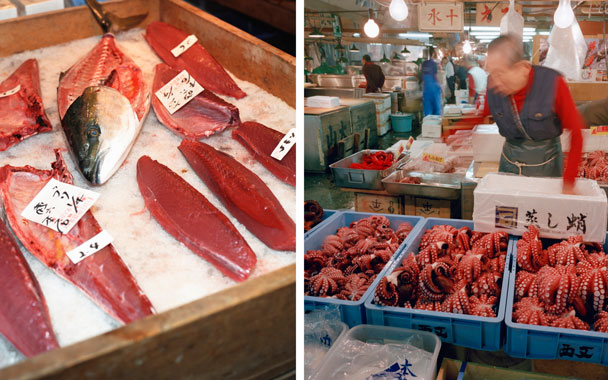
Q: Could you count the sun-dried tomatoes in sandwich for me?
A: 0